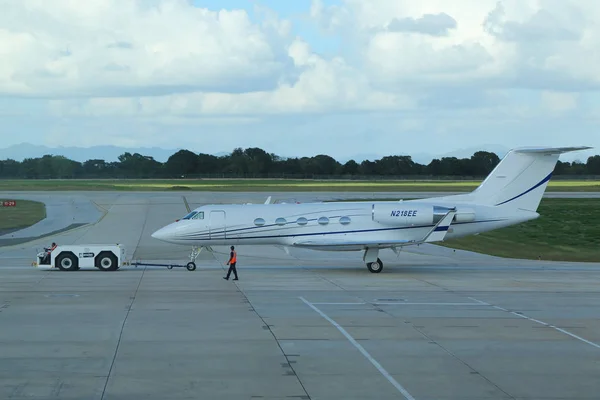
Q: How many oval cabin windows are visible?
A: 5